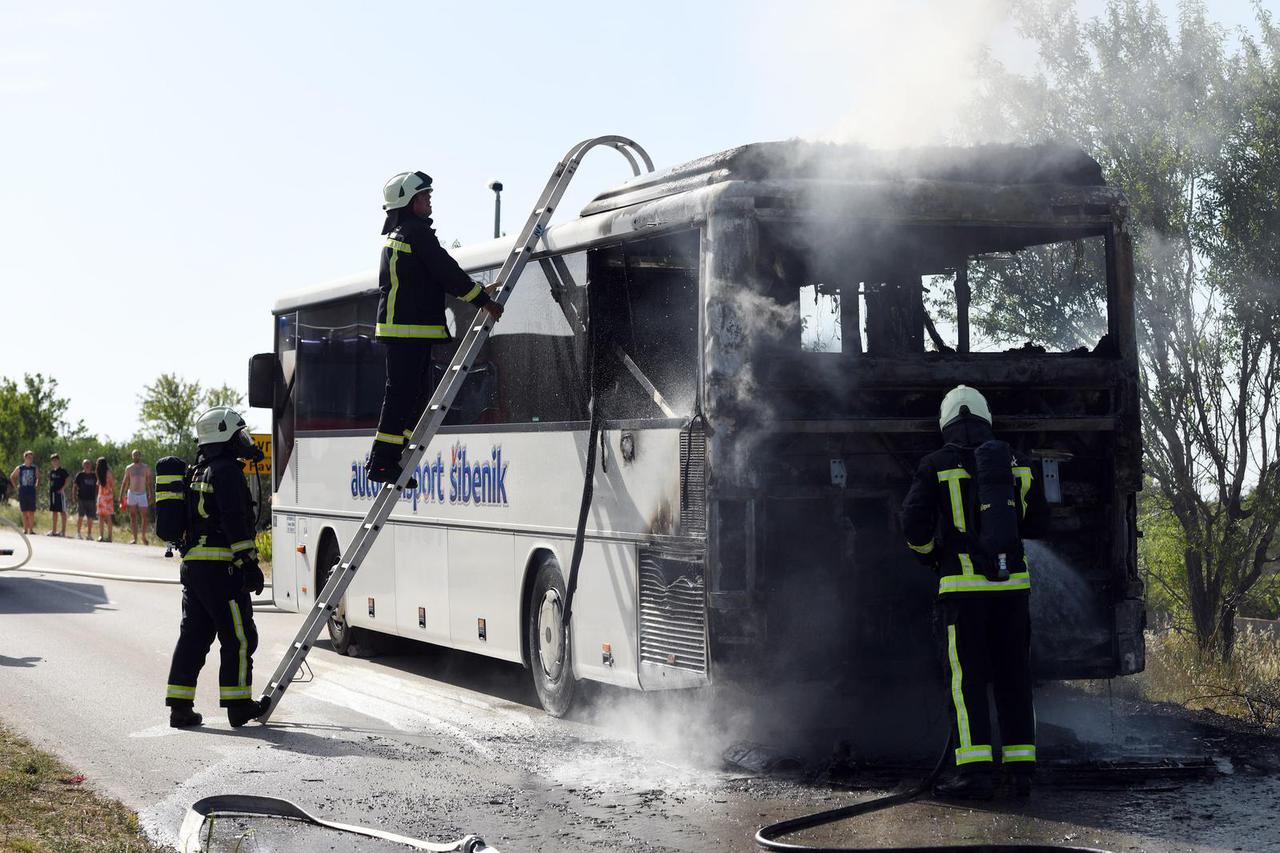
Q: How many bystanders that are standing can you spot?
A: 5